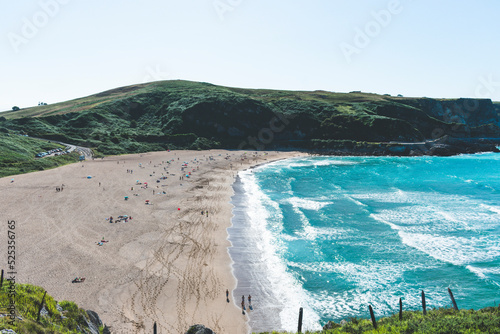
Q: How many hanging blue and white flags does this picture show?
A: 0